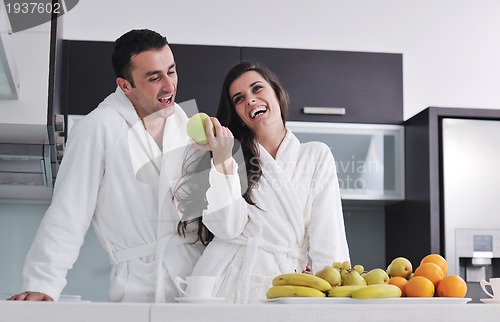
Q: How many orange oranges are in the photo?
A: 5